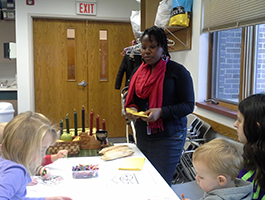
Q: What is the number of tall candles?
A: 7